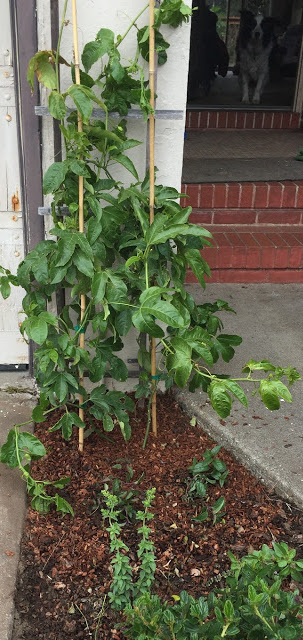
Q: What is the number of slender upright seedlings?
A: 2